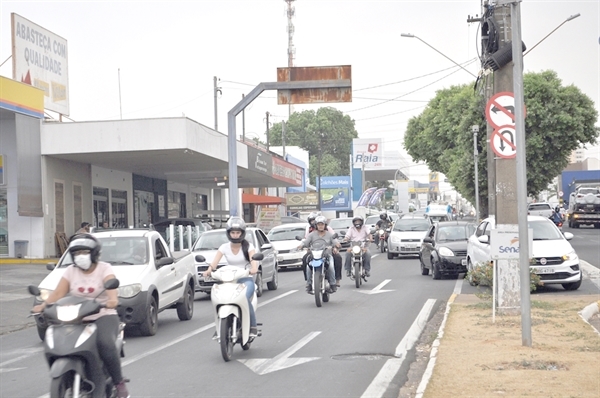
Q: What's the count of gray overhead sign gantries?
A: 1